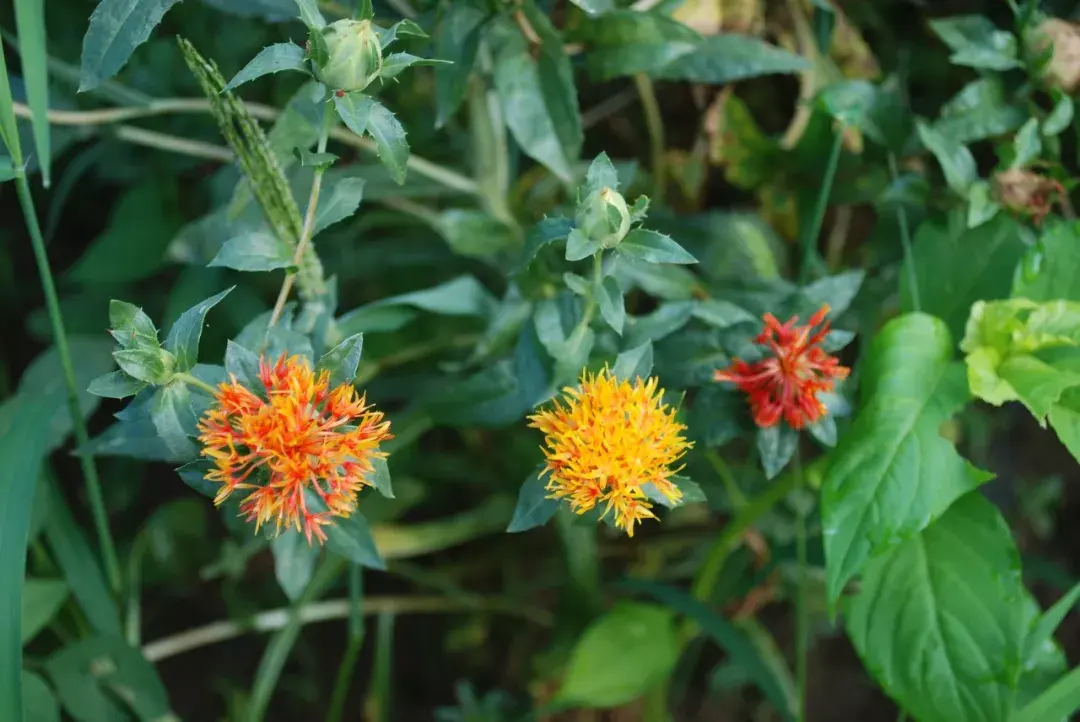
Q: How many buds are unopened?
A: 3